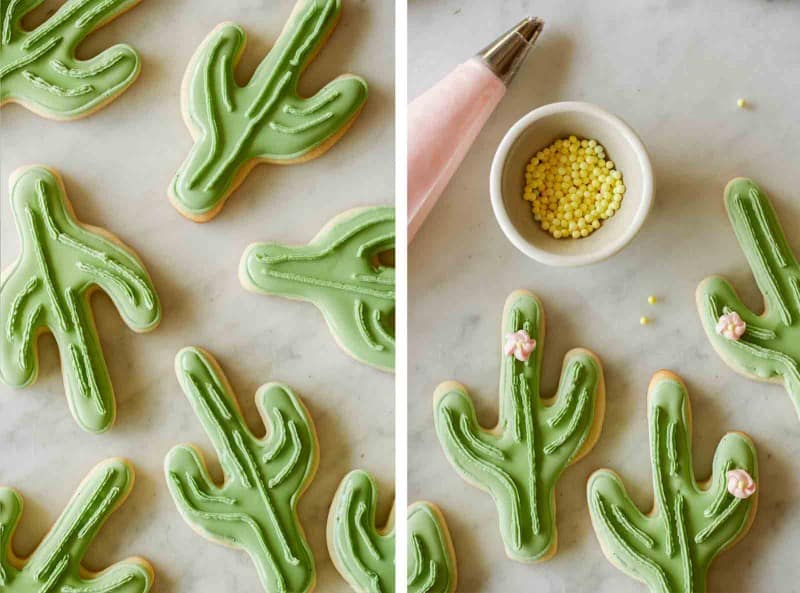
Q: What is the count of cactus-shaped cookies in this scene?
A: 11